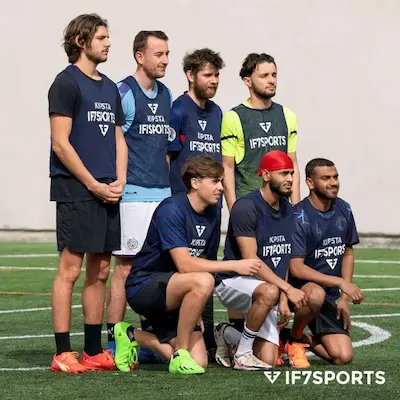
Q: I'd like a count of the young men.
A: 7